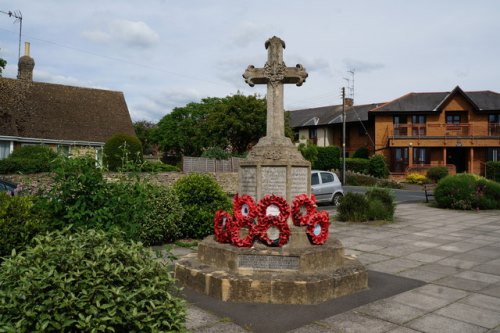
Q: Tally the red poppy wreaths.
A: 7